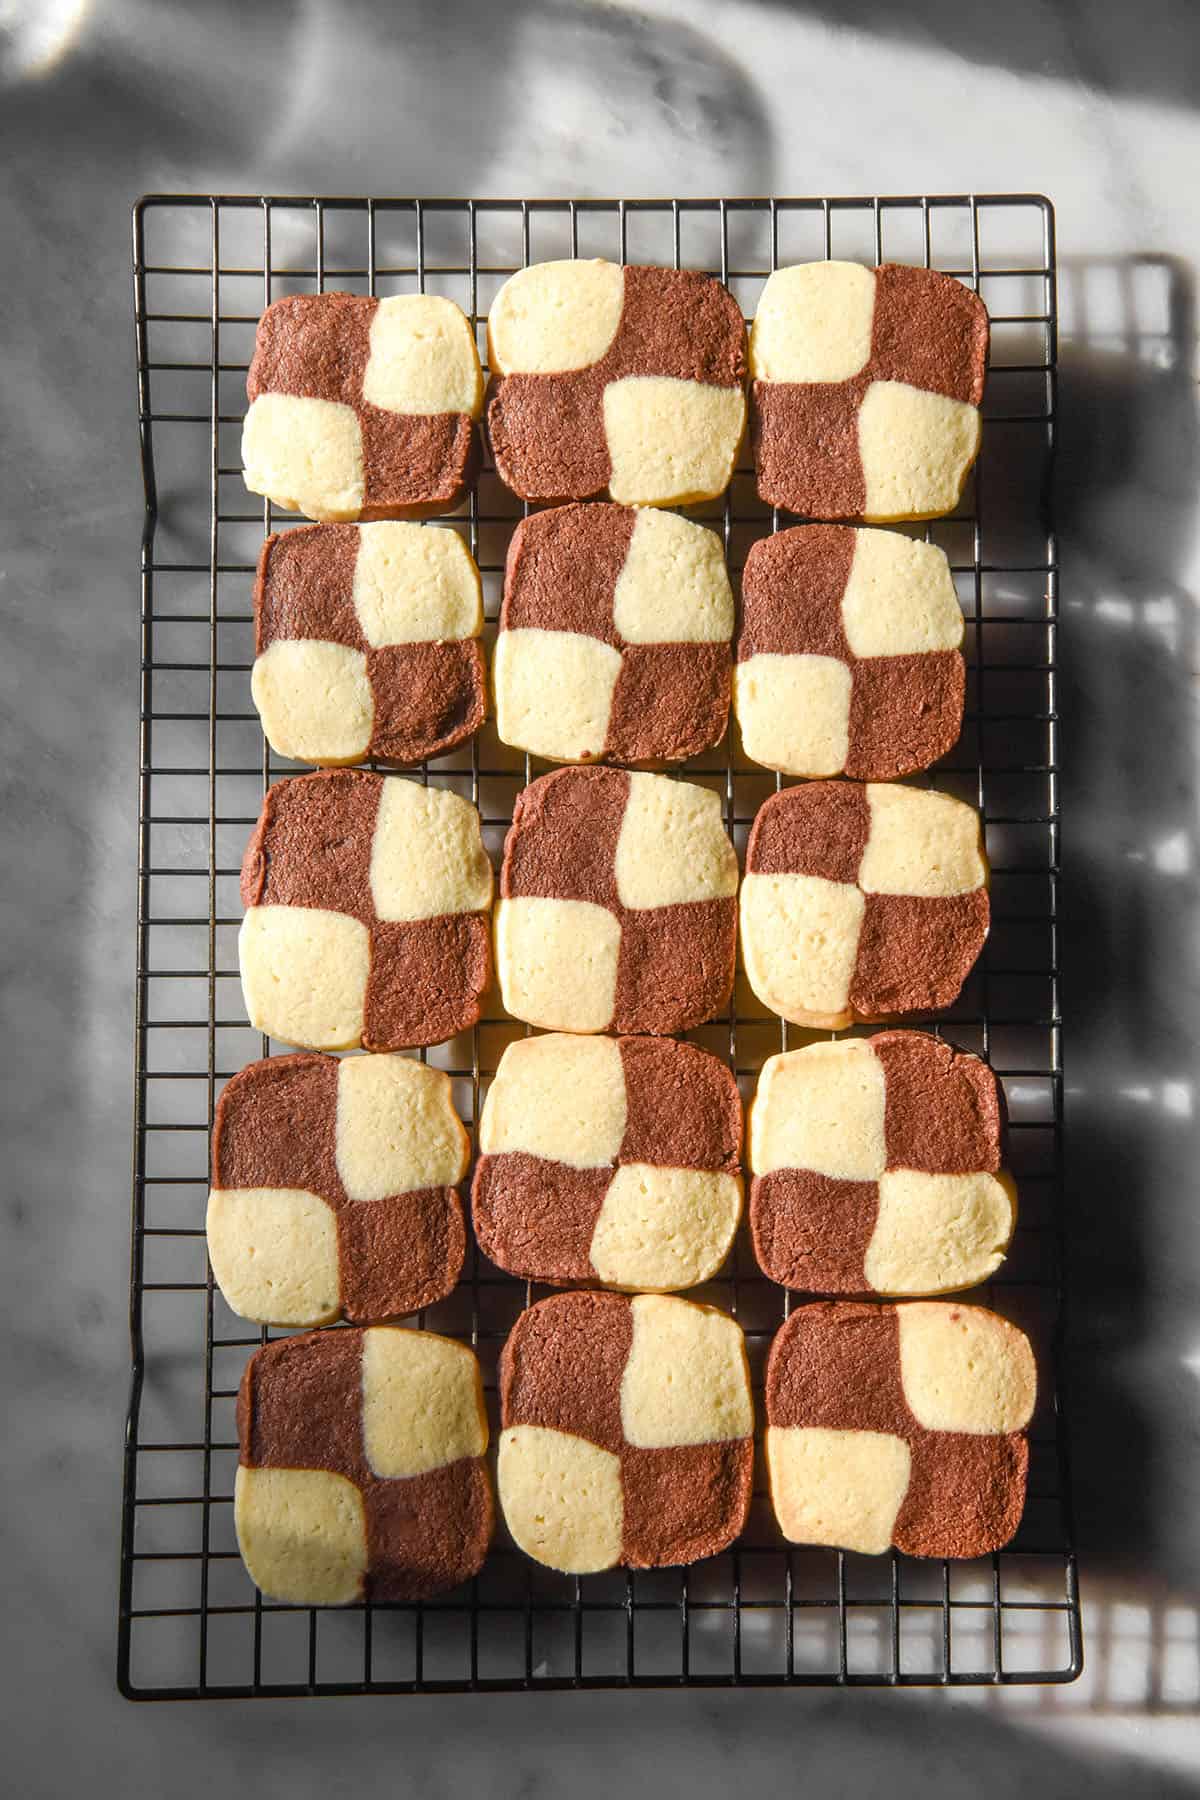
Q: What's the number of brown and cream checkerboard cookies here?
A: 15